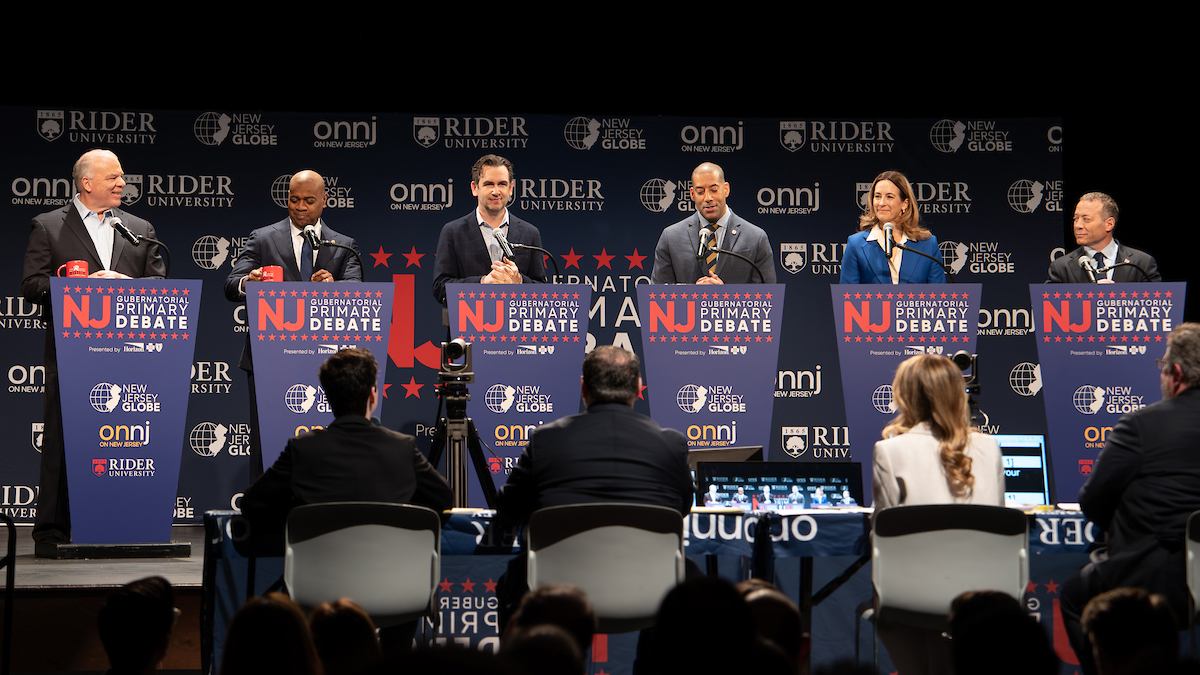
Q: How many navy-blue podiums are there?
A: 6